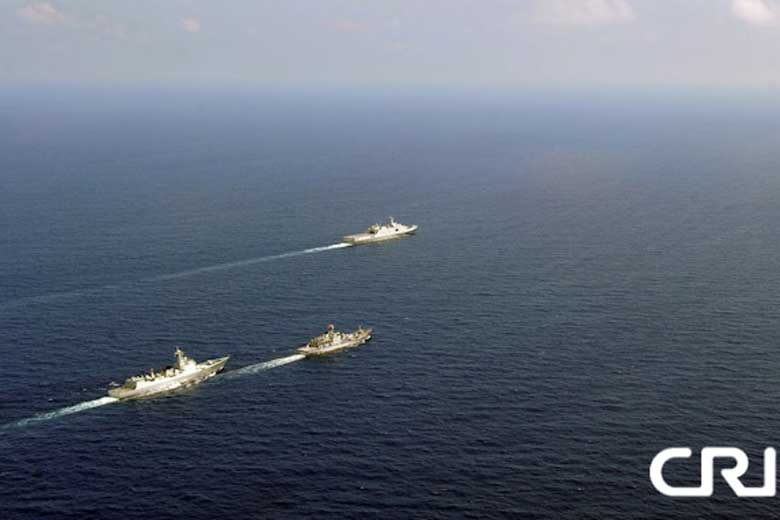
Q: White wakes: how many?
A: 3